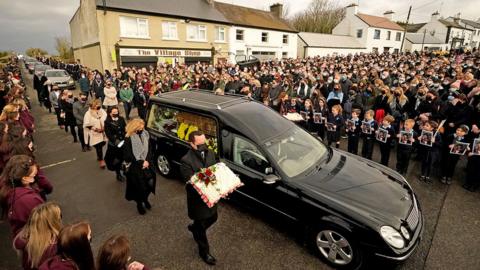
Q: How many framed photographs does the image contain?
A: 10